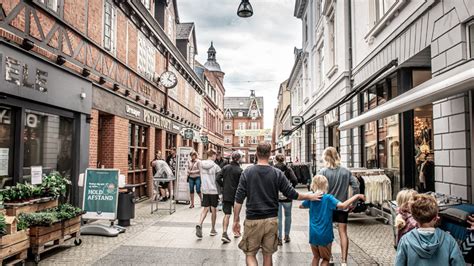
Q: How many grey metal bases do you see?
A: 1